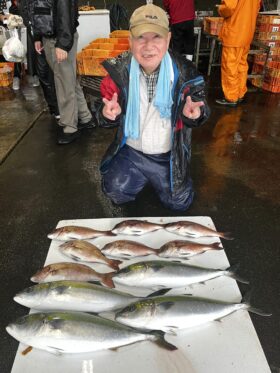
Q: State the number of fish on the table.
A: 11